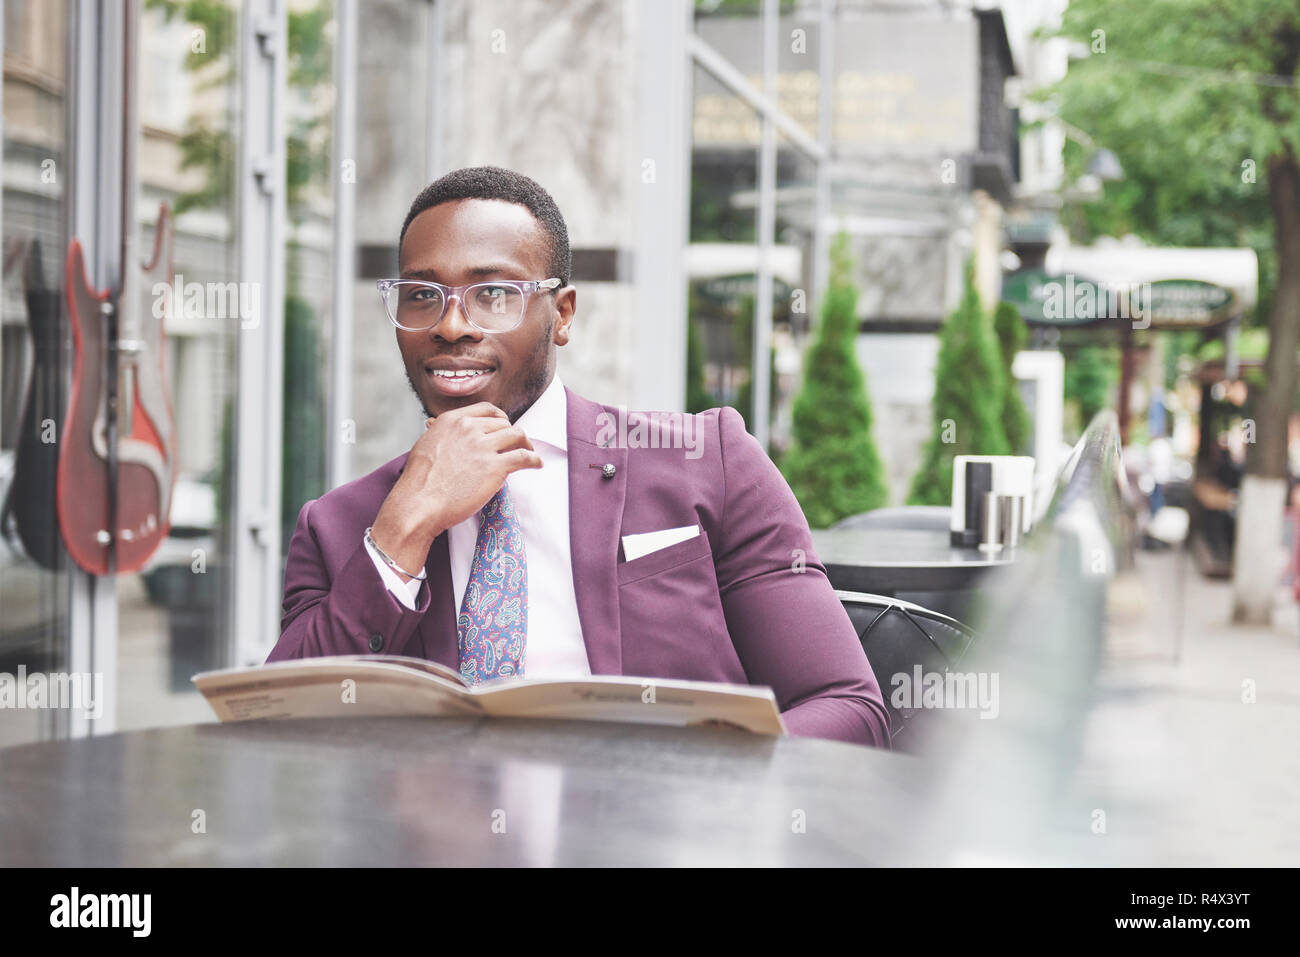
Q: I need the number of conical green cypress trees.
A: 3